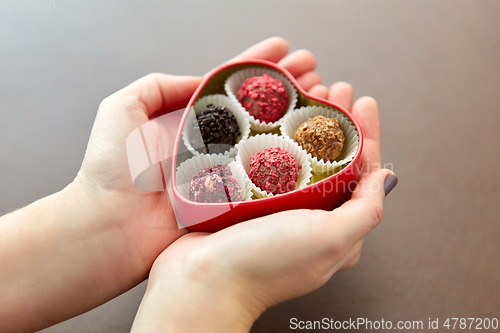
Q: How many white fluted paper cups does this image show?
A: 5